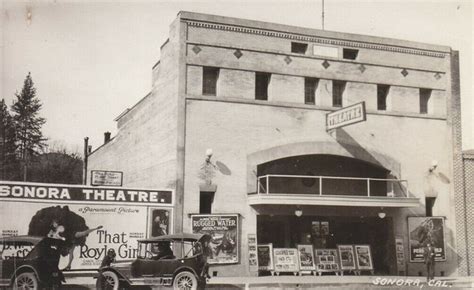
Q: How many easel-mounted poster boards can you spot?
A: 6